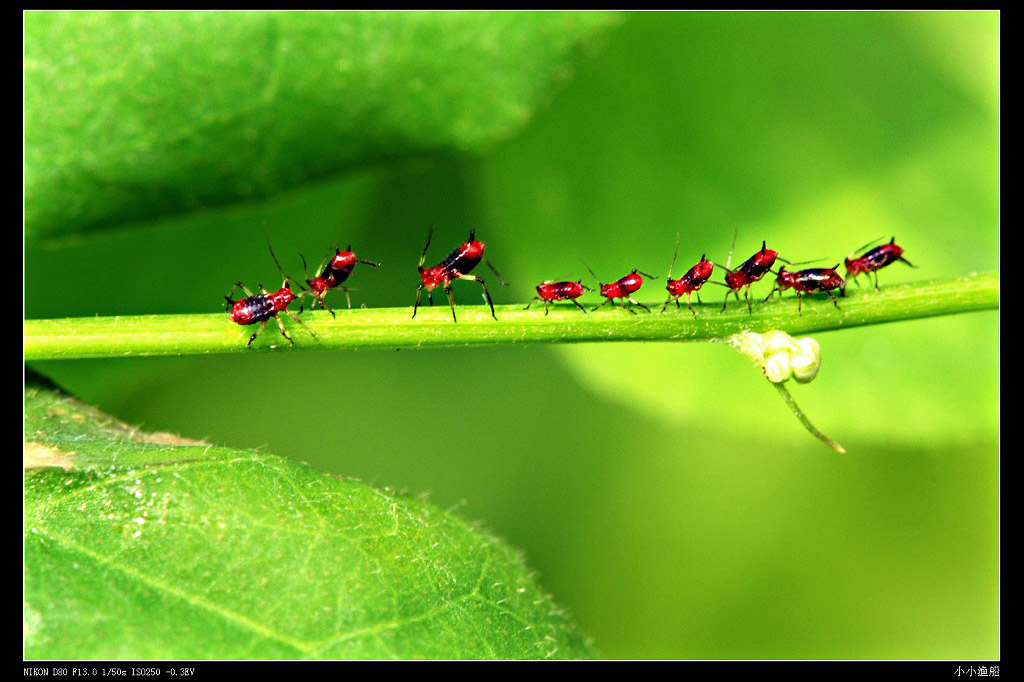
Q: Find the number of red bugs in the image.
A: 9